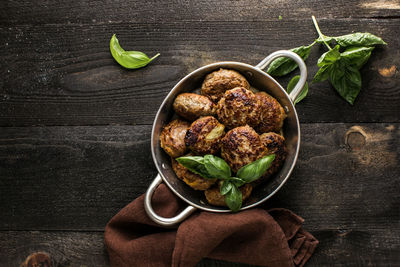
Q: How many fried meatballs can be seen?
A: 10